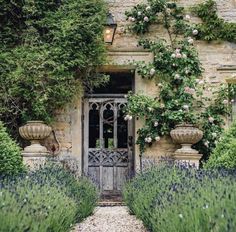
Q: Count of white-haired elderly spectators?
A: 0